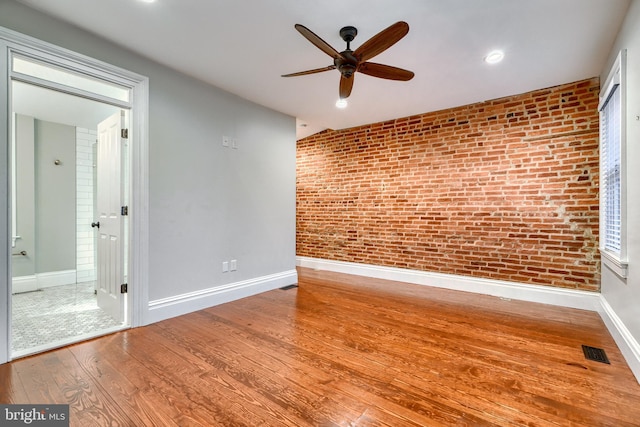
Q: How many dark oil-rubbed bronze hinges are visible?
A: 3